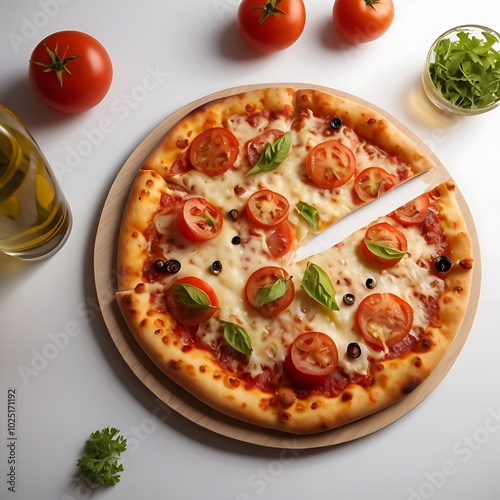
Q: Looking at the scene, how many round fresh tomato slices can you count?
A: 13